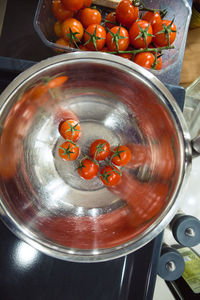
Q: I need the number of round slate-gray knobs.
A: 2